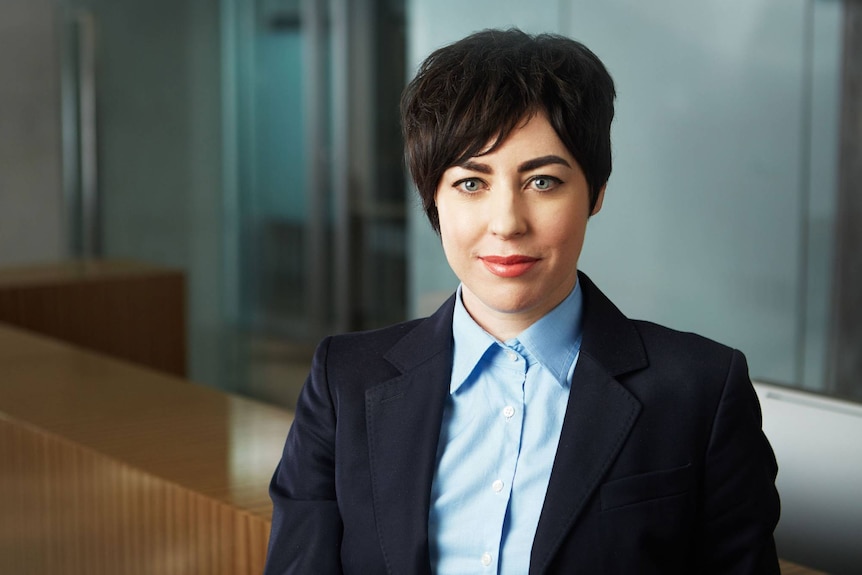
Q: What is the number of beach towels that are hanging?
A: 0